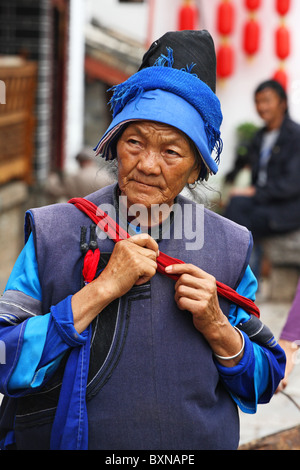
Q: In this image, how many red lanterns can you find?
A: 8